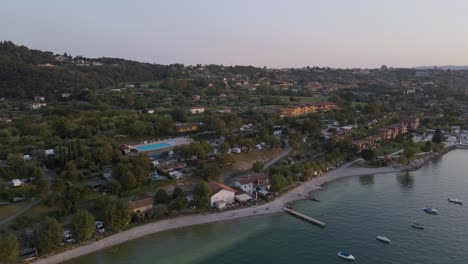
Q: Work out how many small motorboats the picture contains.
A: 5